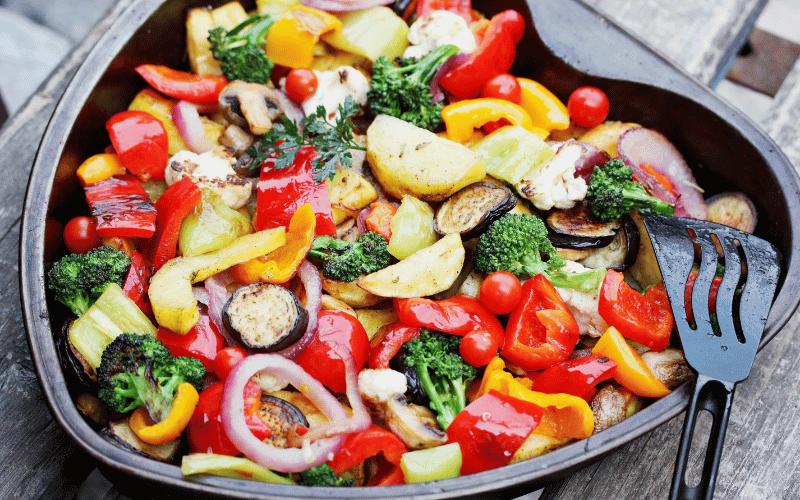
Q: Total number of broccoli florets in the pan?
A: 9